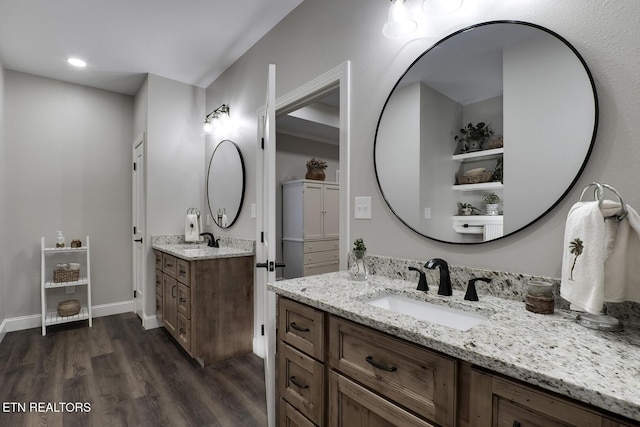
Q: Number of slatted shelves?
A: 3